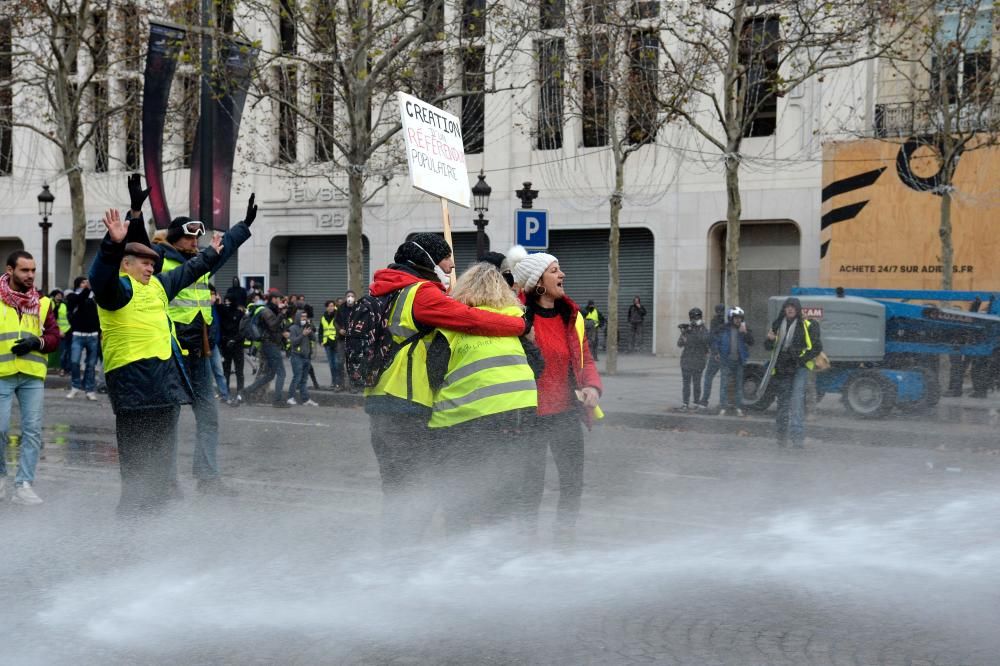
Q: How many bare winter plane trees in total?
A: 5